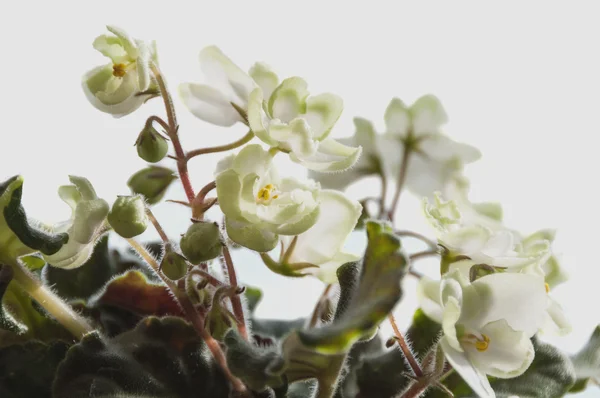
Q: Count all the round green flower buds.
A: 5